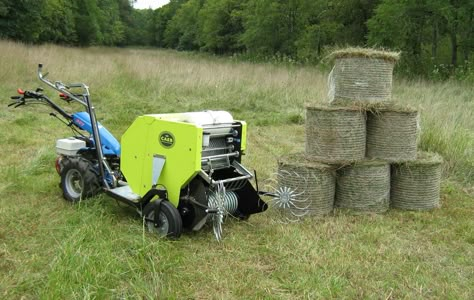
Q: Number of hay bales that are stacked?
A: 6